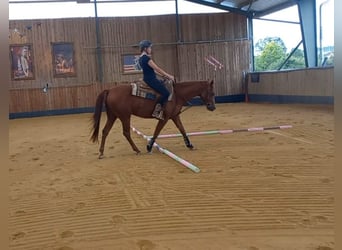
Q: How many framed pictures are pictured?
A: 3